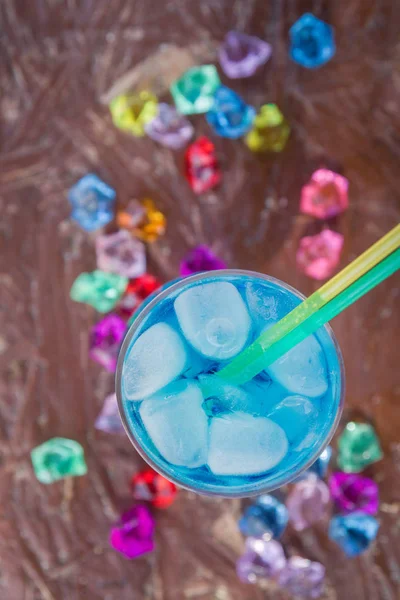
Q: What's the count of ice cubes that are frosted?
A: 5